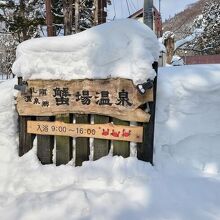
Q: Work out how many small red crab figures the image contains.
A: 3